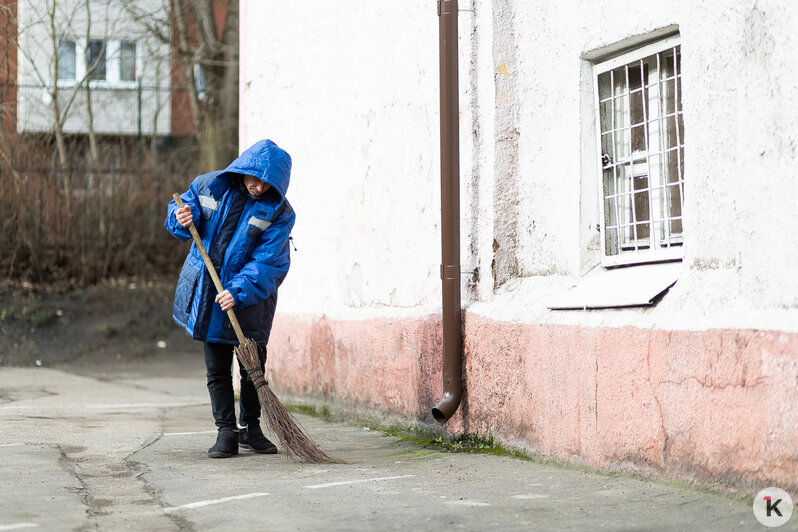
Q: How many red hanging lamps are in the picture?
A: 0